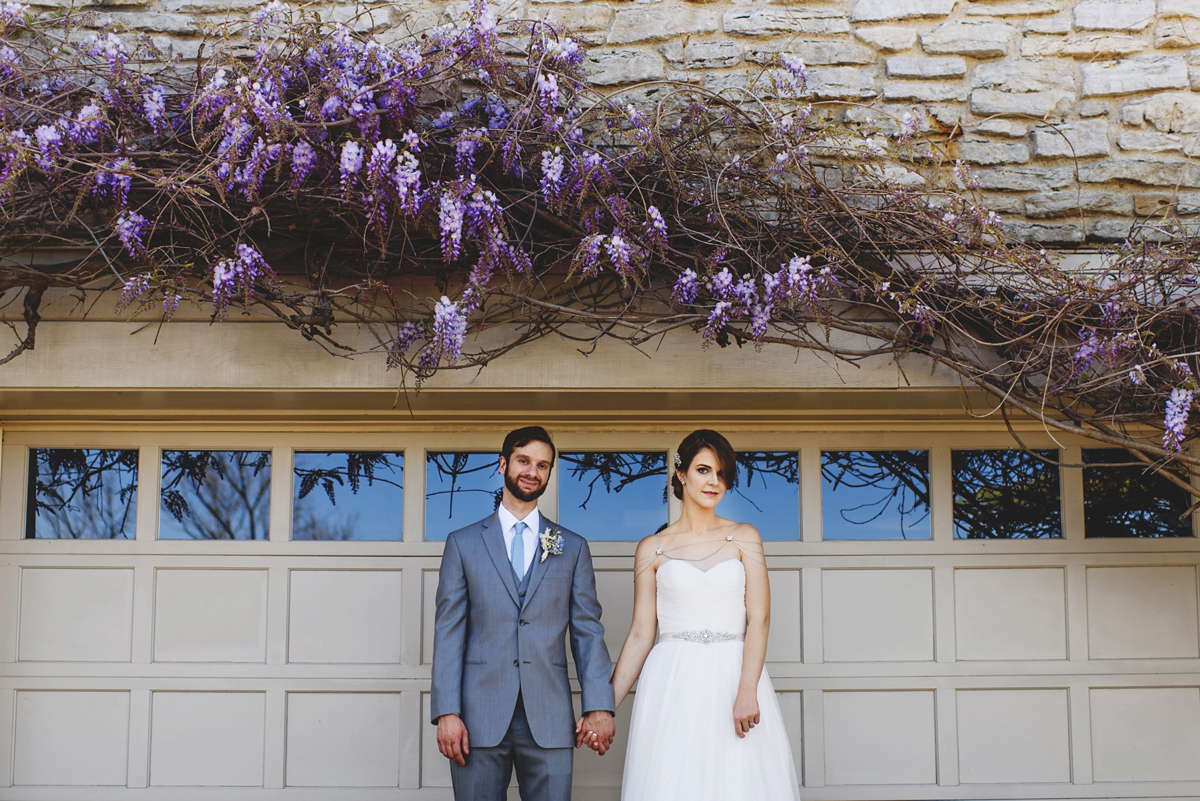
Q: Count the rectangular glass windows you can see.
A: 9